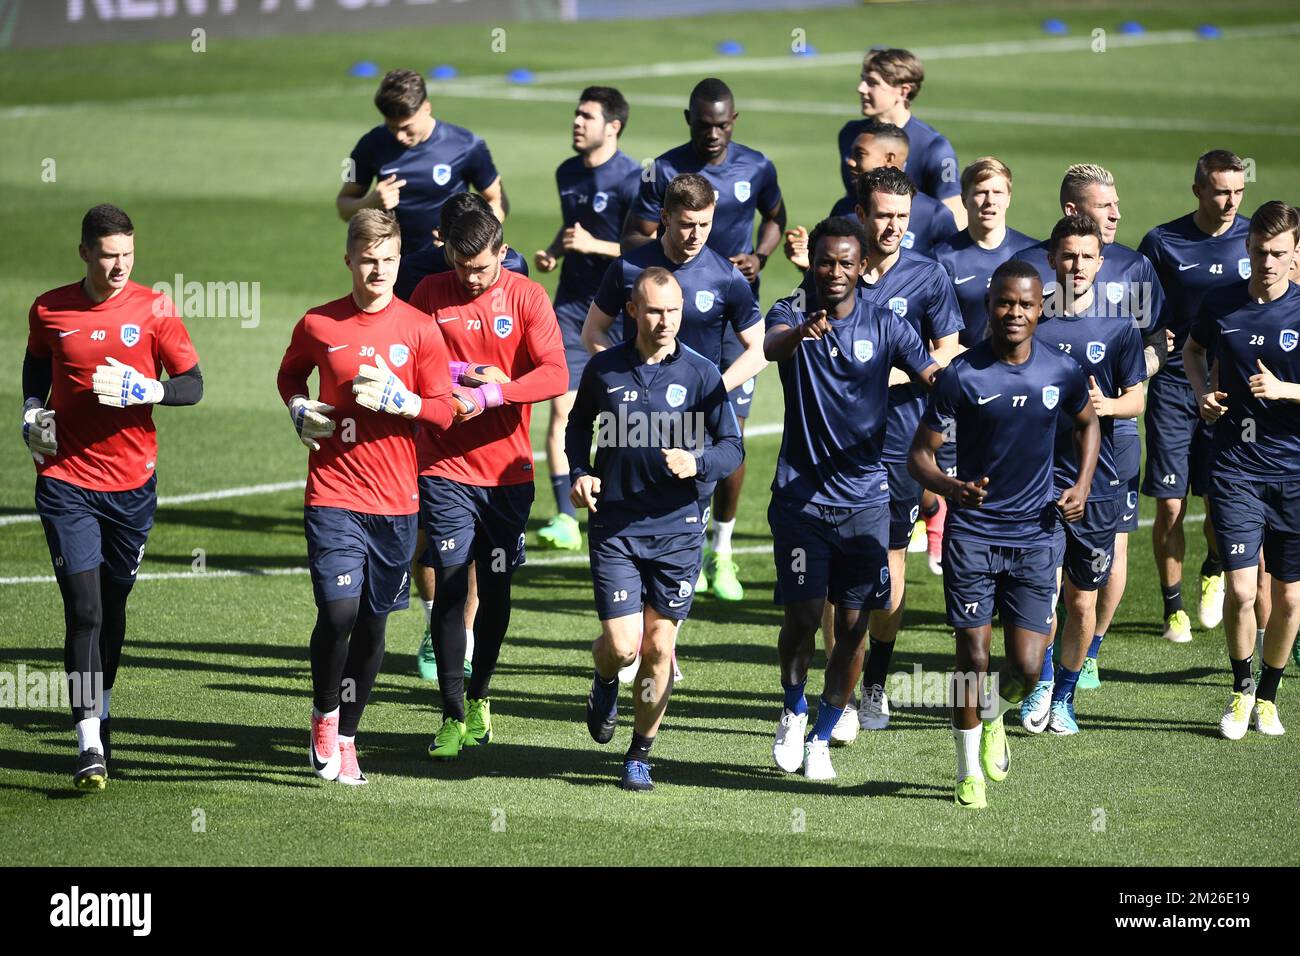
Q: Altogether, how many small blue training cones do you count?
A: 8